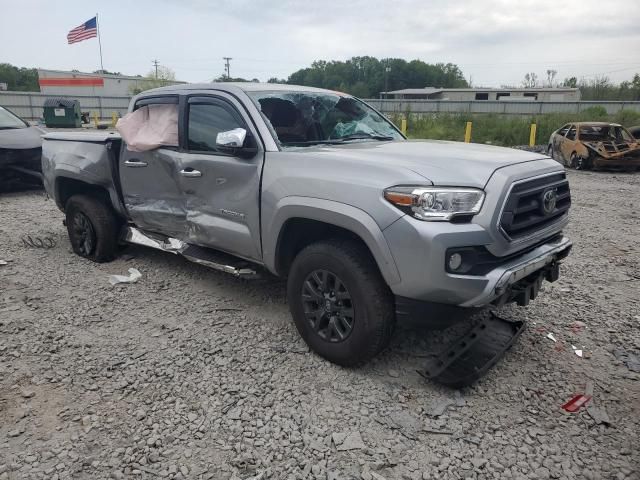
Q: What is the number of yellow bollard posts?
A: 5